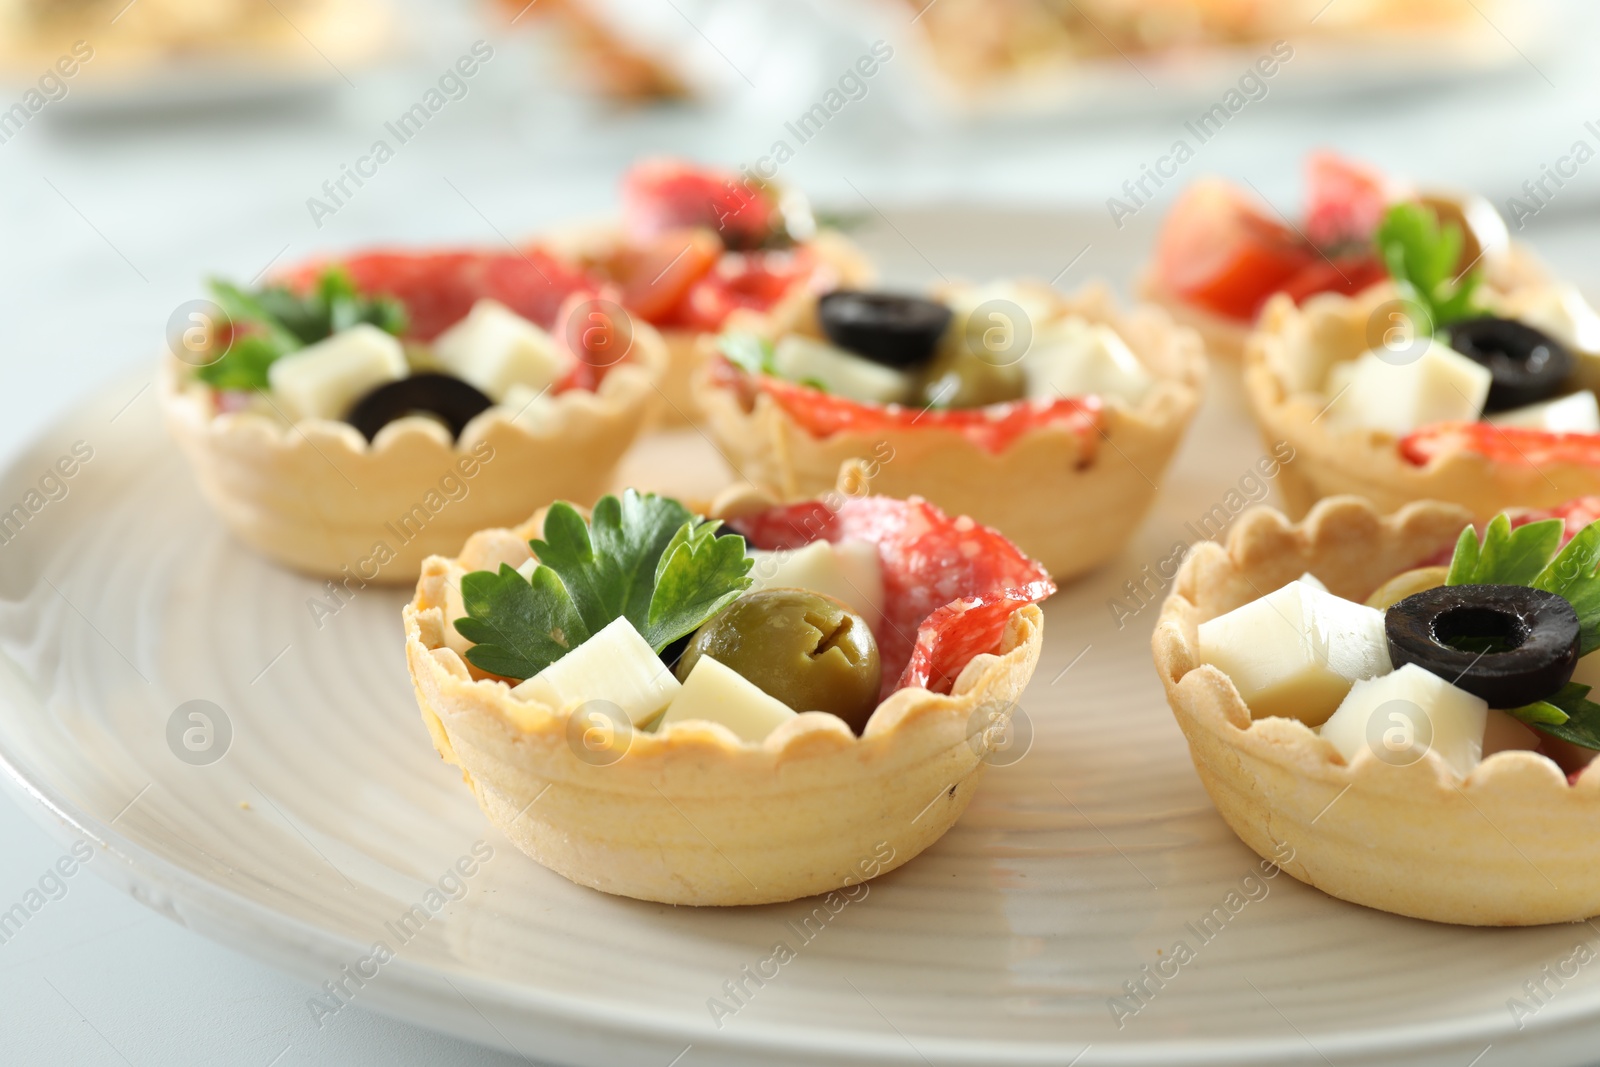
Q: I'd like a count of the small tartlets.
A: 7